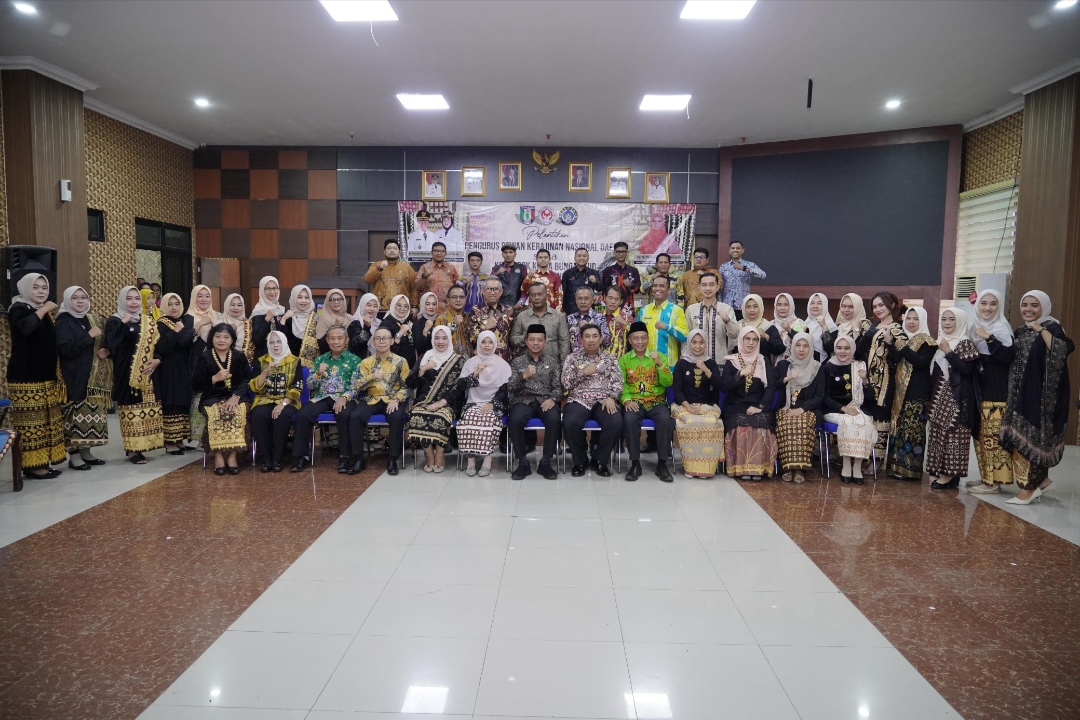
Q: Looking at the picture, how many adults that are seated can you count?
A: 13